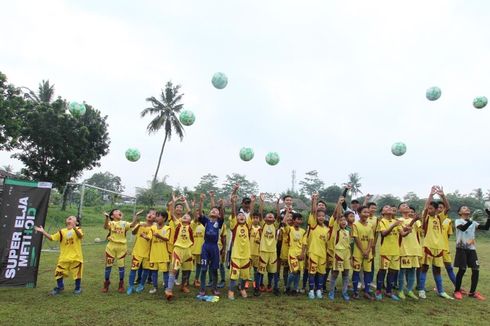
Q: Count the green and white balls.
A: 9